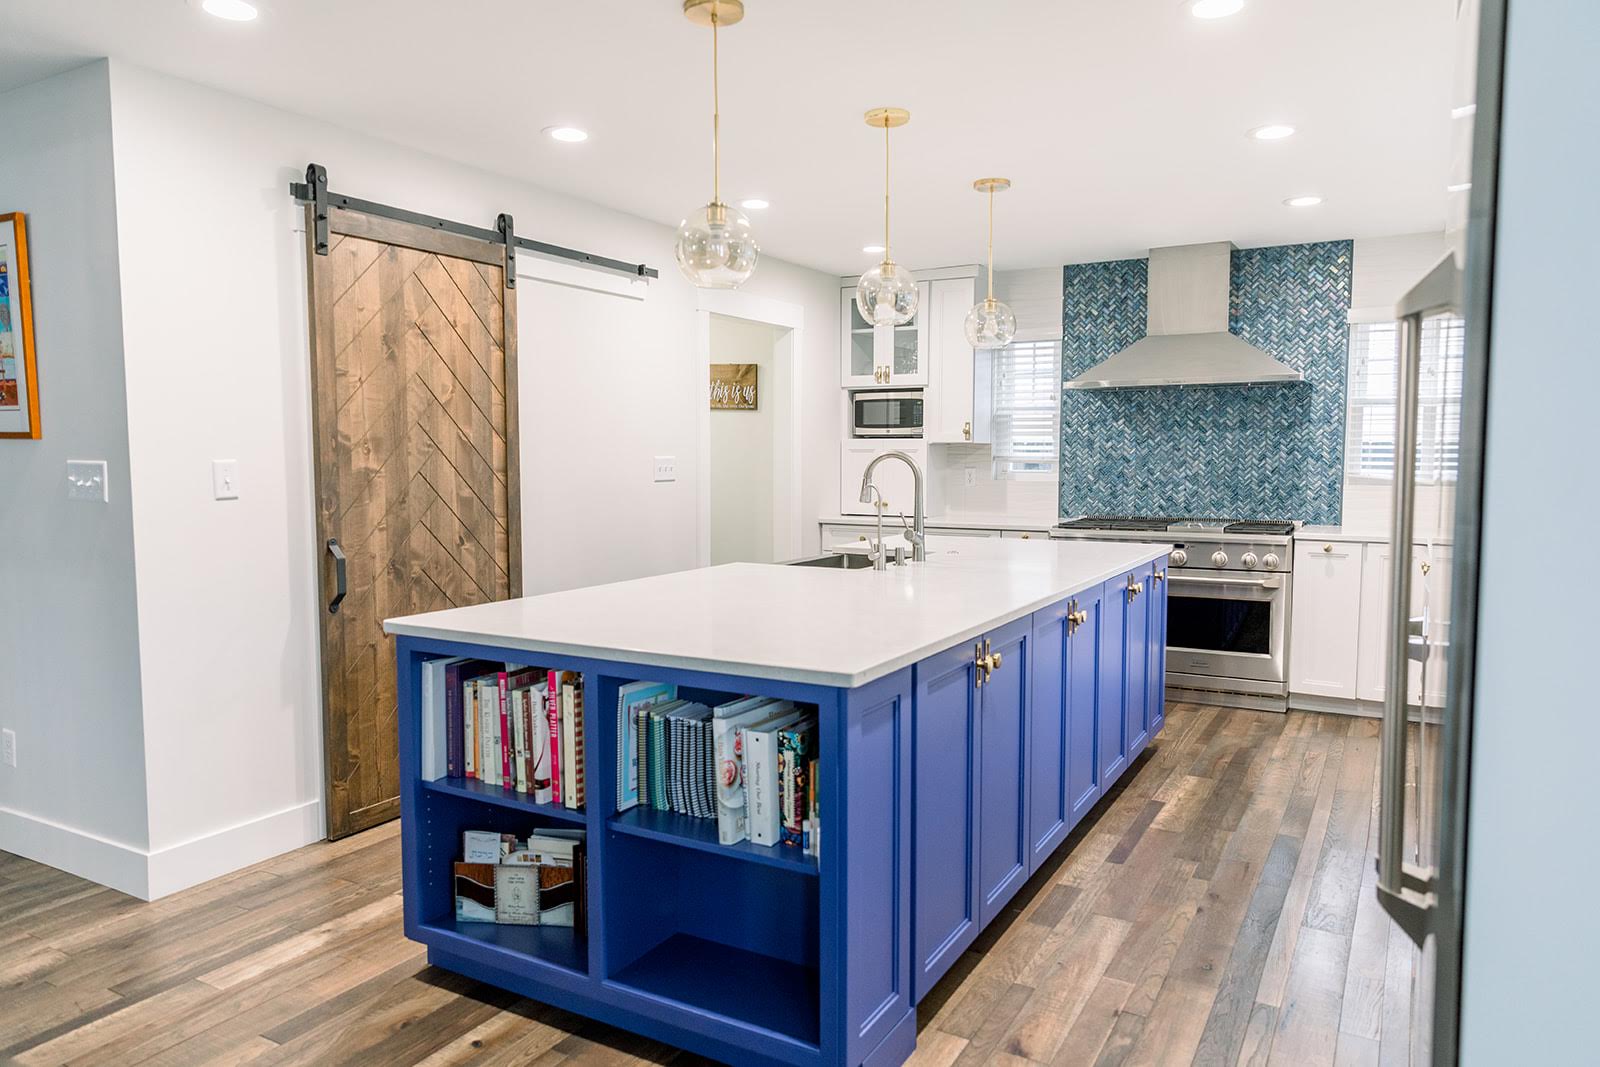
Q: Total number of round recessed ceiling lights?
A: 7